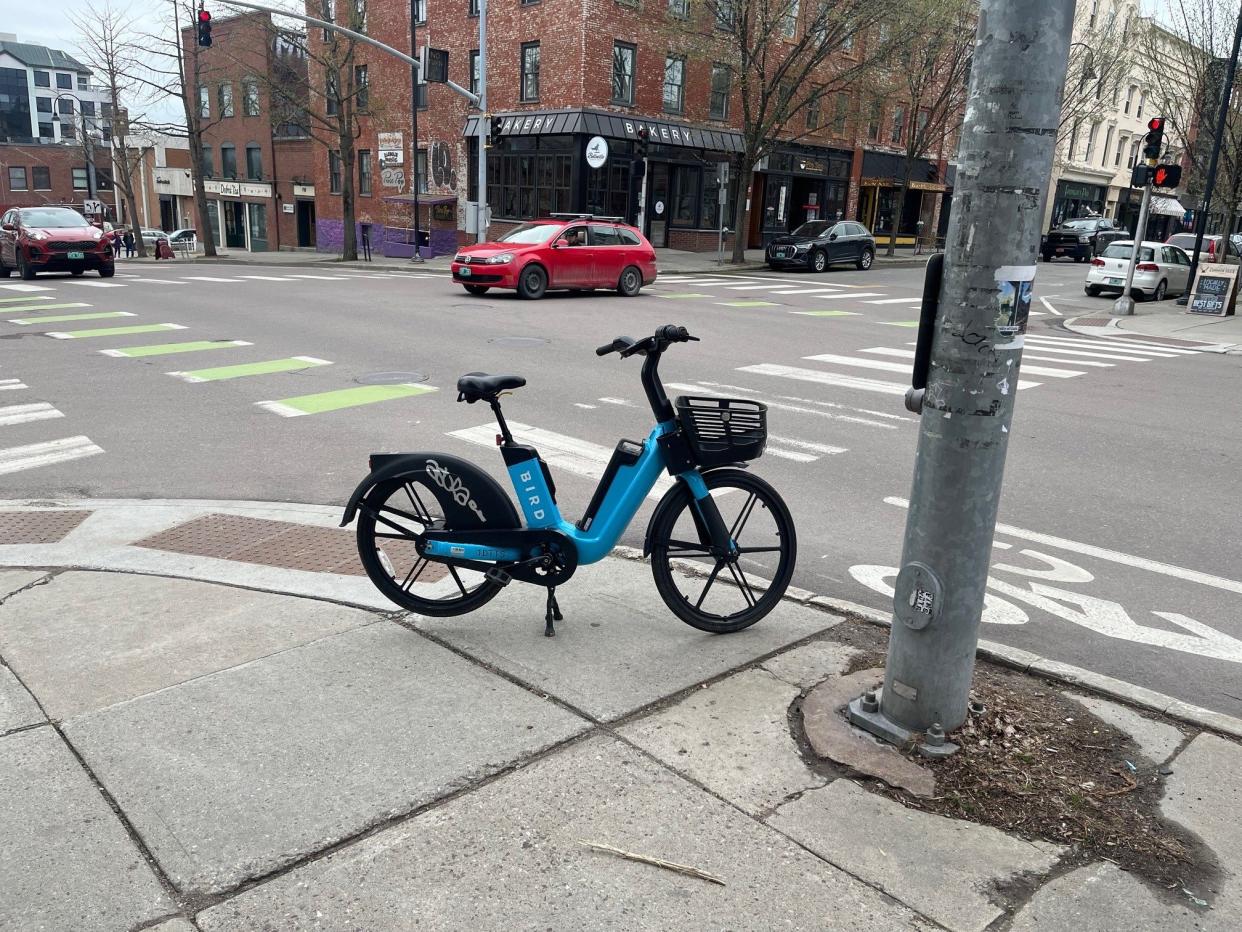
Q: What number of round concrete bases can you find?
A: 1